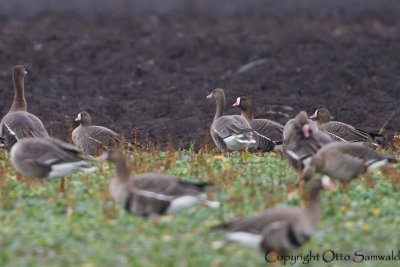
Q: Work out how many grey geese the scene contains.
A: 10